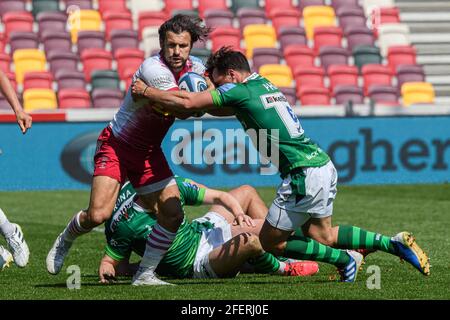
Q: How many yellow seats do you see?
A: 7